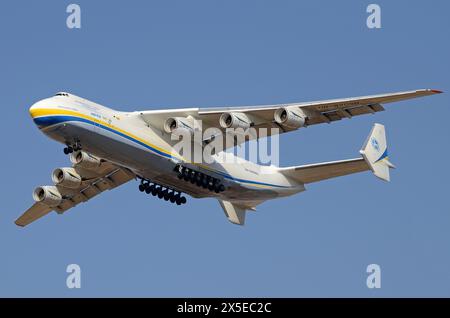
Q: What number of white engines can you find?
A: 6